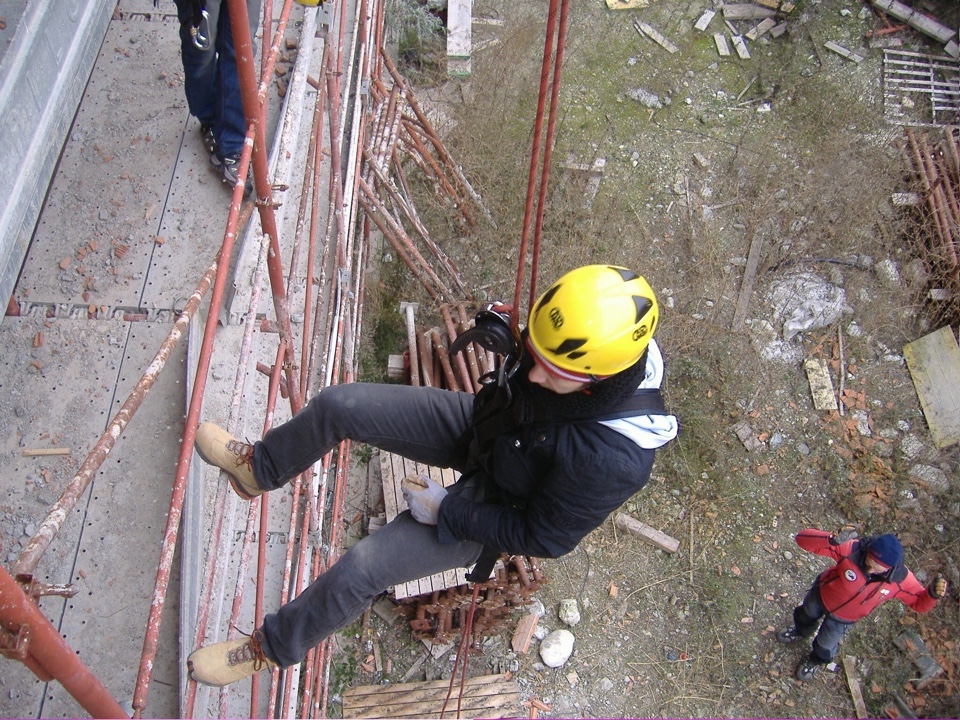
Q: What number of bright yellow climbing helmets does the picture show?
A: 1